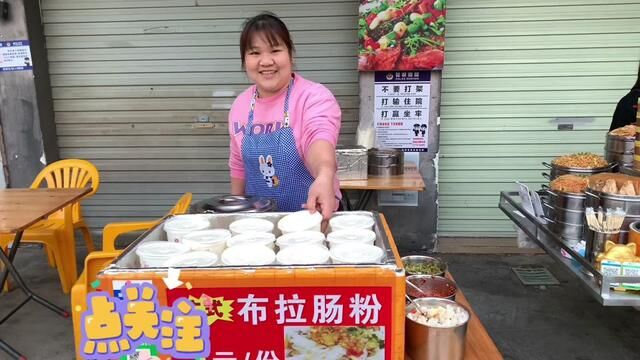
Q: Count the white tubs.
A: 13